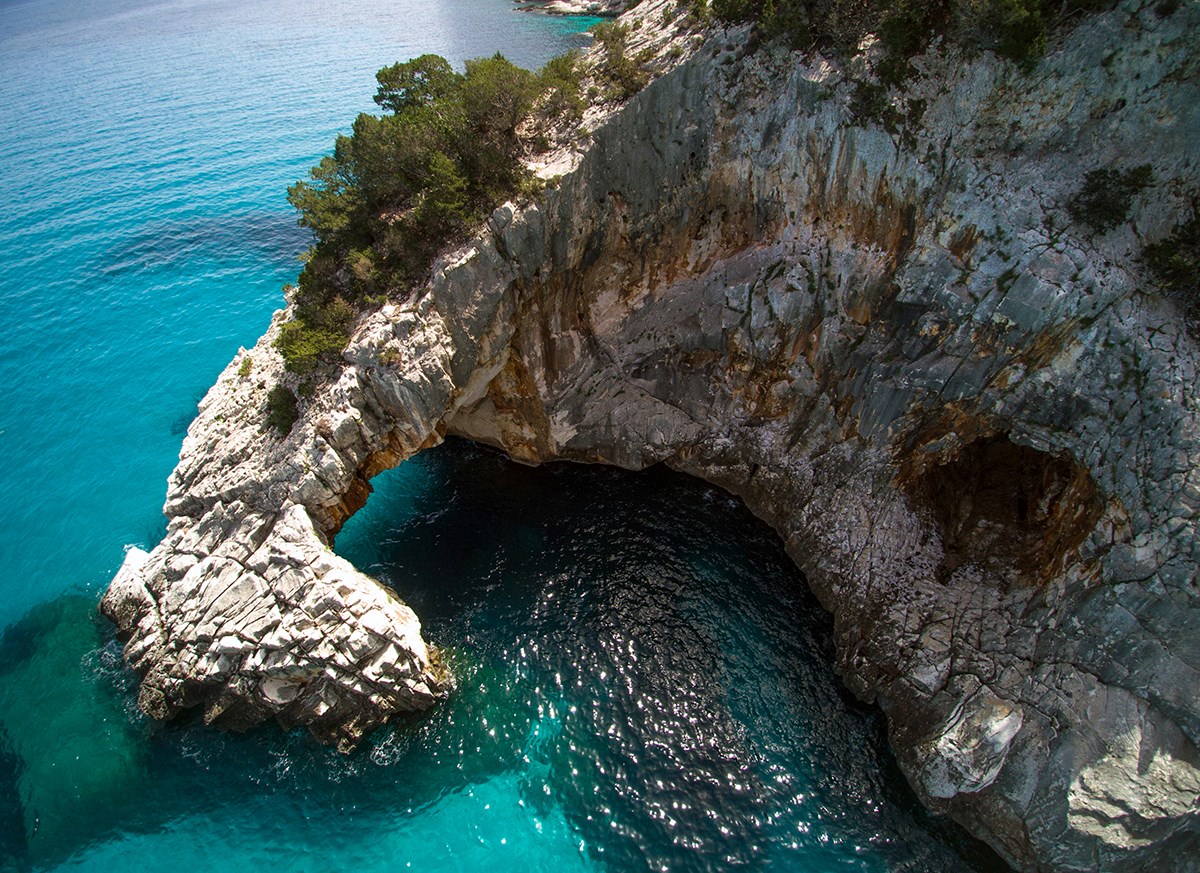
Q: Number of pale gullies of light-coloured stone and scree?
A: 0